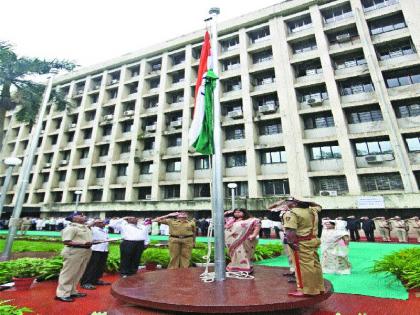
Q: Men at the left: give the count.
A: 4